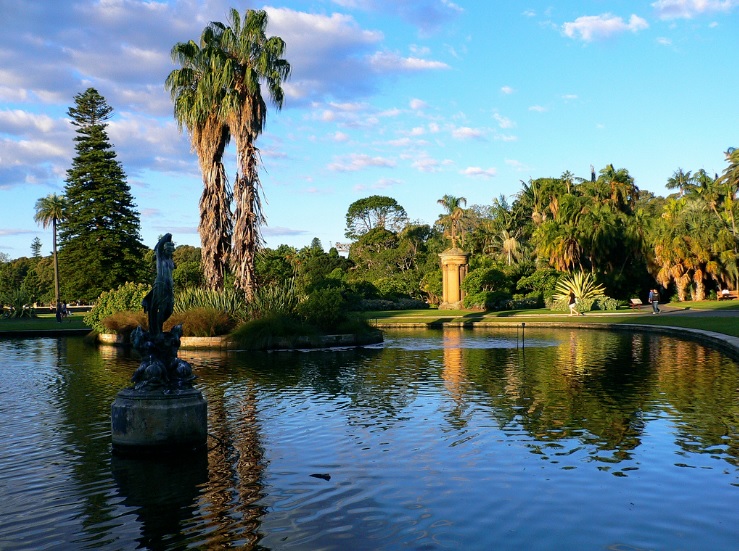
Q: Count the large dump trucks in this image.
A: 0